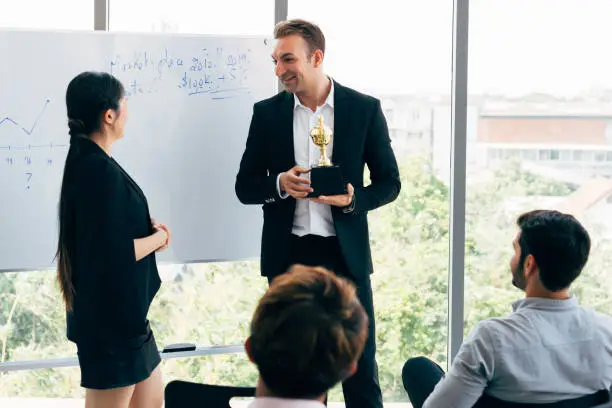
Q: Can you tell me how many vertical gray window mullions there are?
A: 3